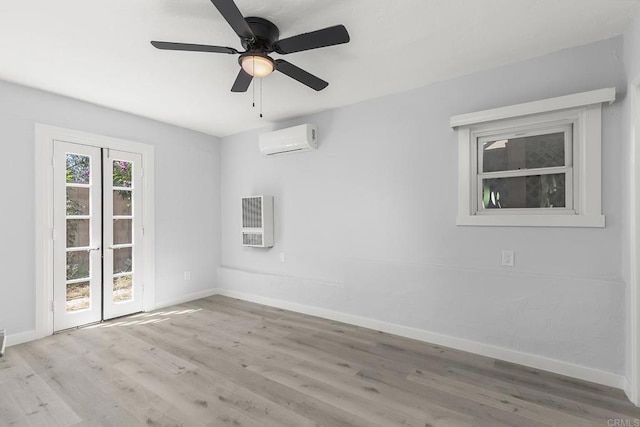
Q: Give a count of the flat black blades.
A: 5